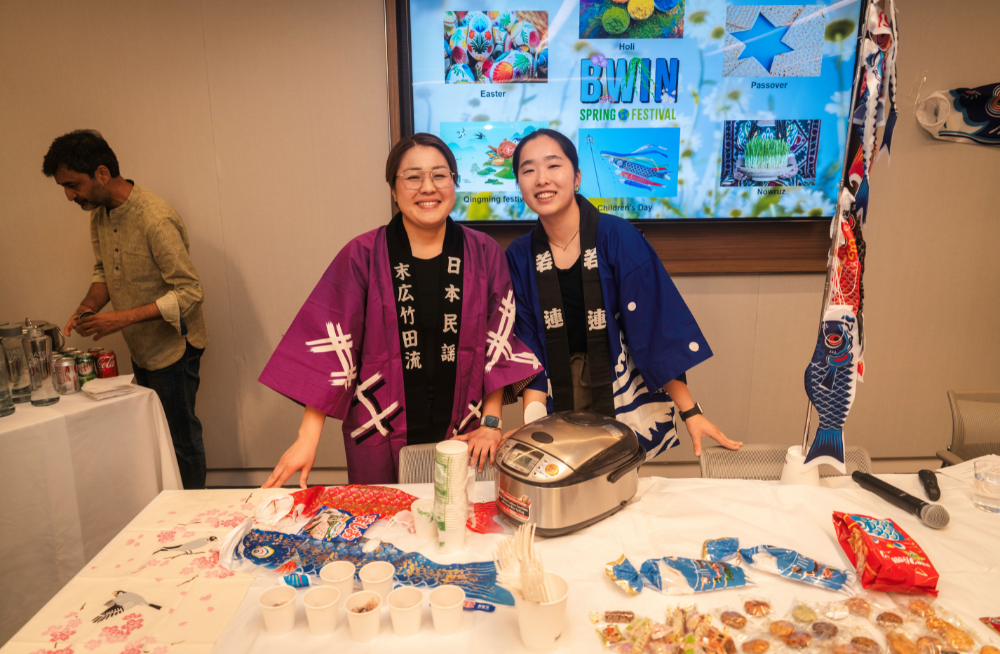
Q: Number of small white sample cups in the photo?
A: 7